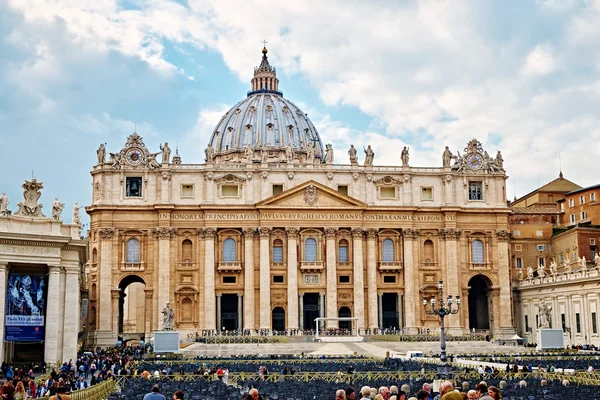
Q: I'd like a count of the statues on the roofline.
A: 13